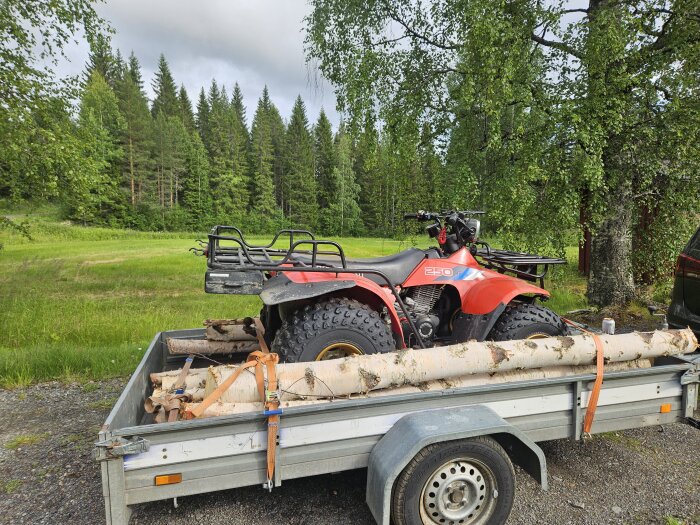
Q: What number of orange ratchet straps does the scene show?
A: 2